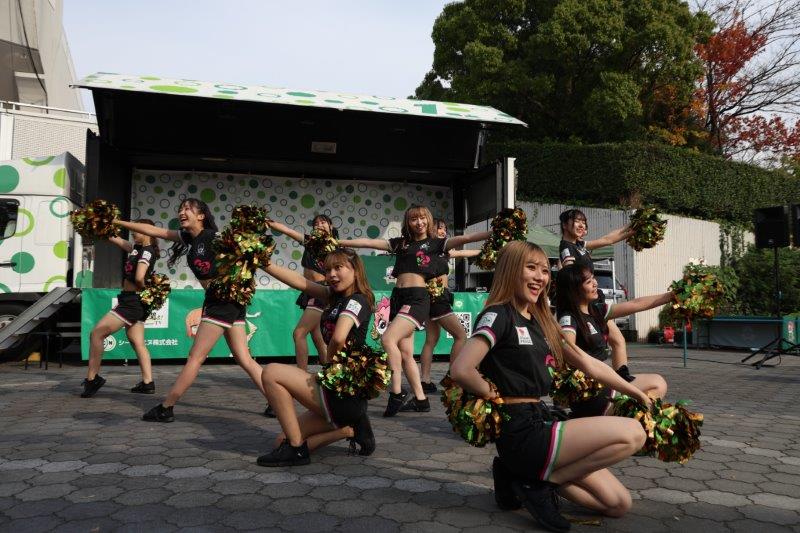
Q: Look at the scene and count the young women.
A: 9